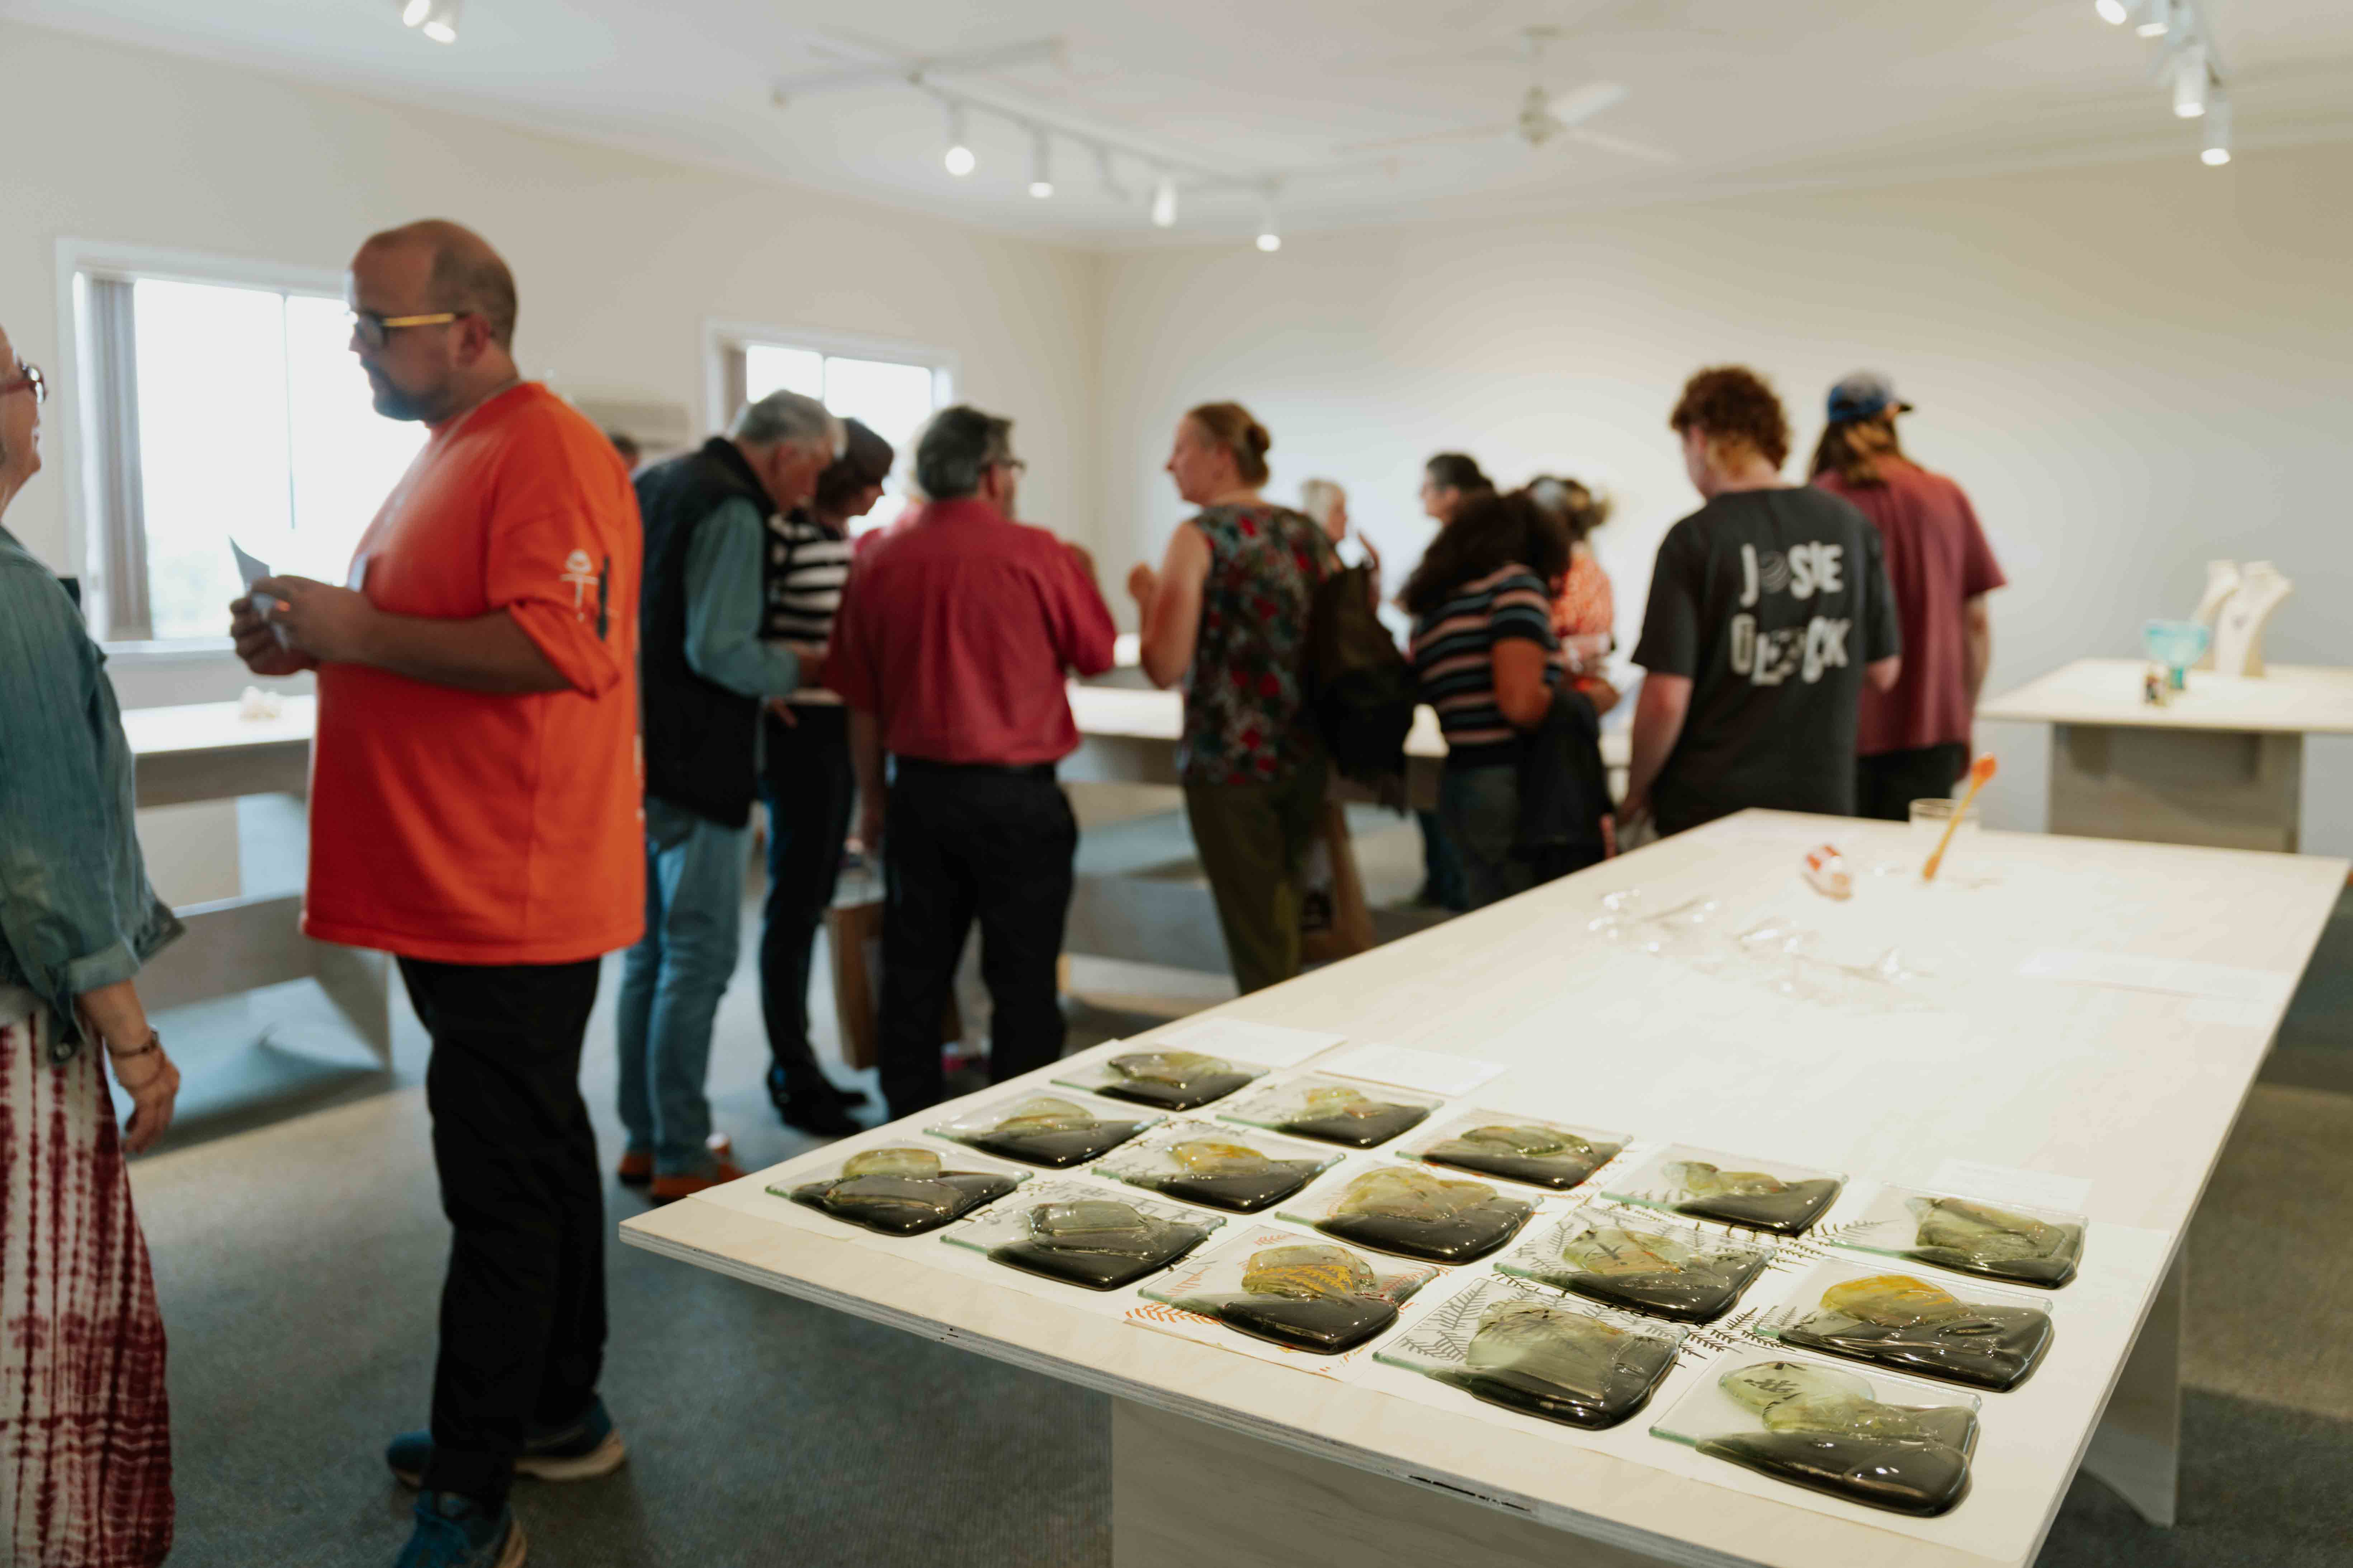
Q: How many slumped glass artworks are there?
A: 15